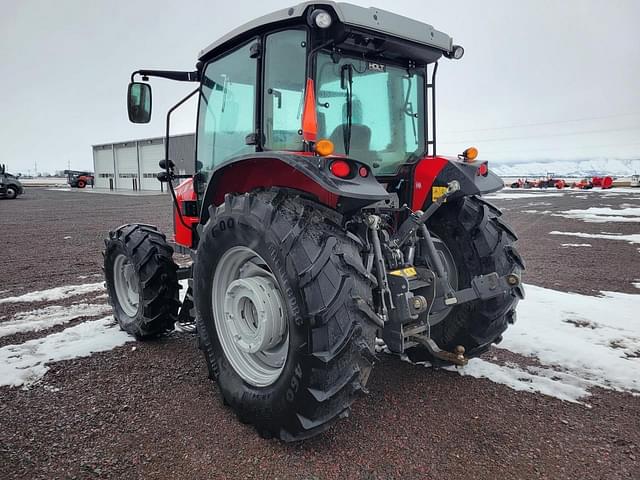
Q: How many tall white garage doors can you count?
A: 3